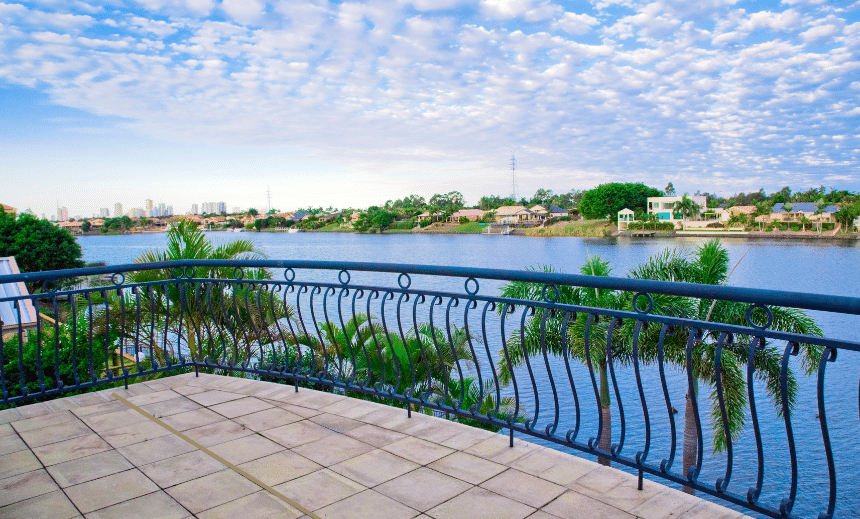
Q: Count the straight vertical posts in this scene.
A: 6